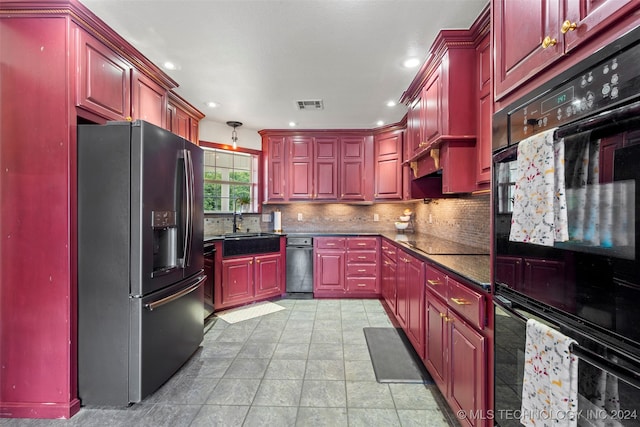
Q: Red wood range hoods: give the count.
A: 1